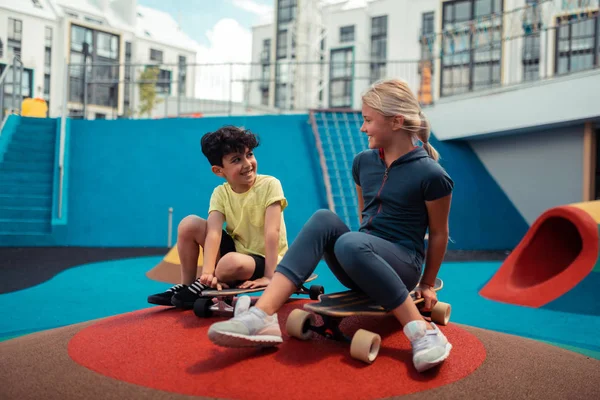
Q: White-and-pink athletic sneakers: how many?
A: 2